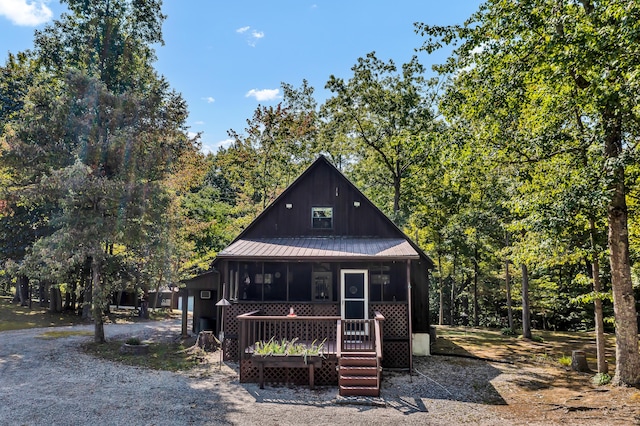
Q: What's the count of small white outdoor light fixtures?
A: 2